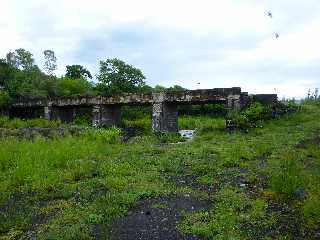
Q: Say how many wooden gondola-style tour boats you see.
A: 0